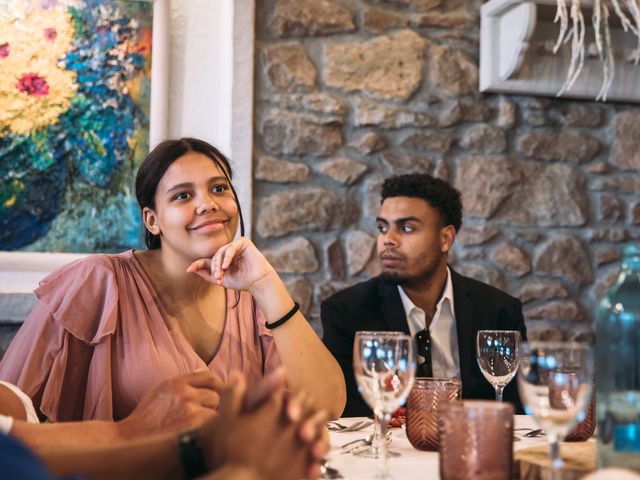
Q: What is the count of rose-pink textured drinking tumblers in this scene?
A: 3